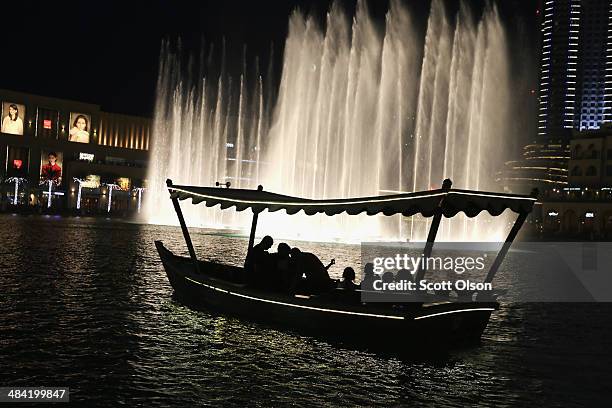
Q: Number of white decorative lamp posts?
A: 5